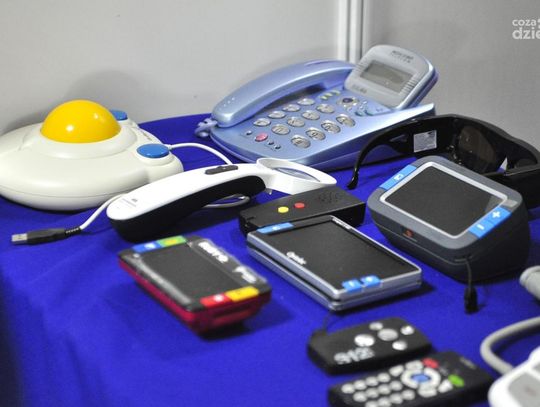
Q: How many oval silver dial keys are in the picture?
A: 12